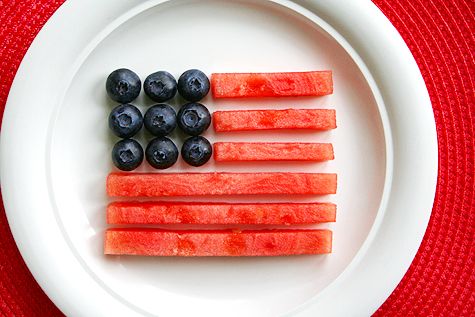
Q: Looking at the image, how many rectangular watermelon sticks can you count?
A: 6